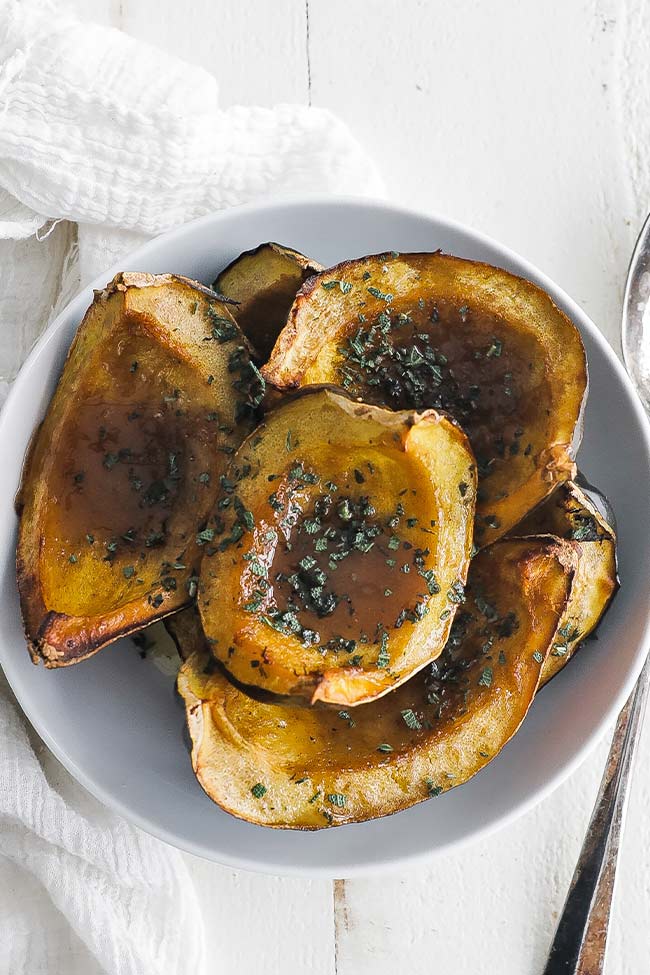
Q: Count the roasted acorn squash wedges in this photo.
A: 6